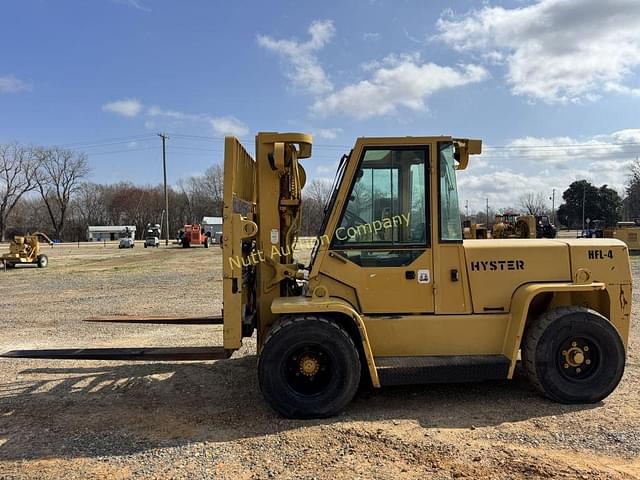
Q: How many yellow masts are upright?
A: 1